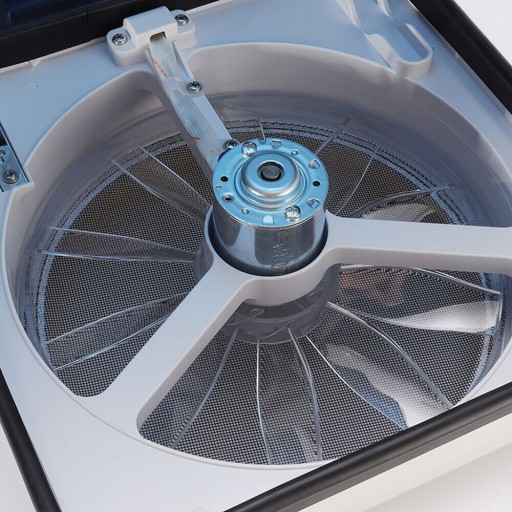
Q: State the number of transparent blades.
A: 10